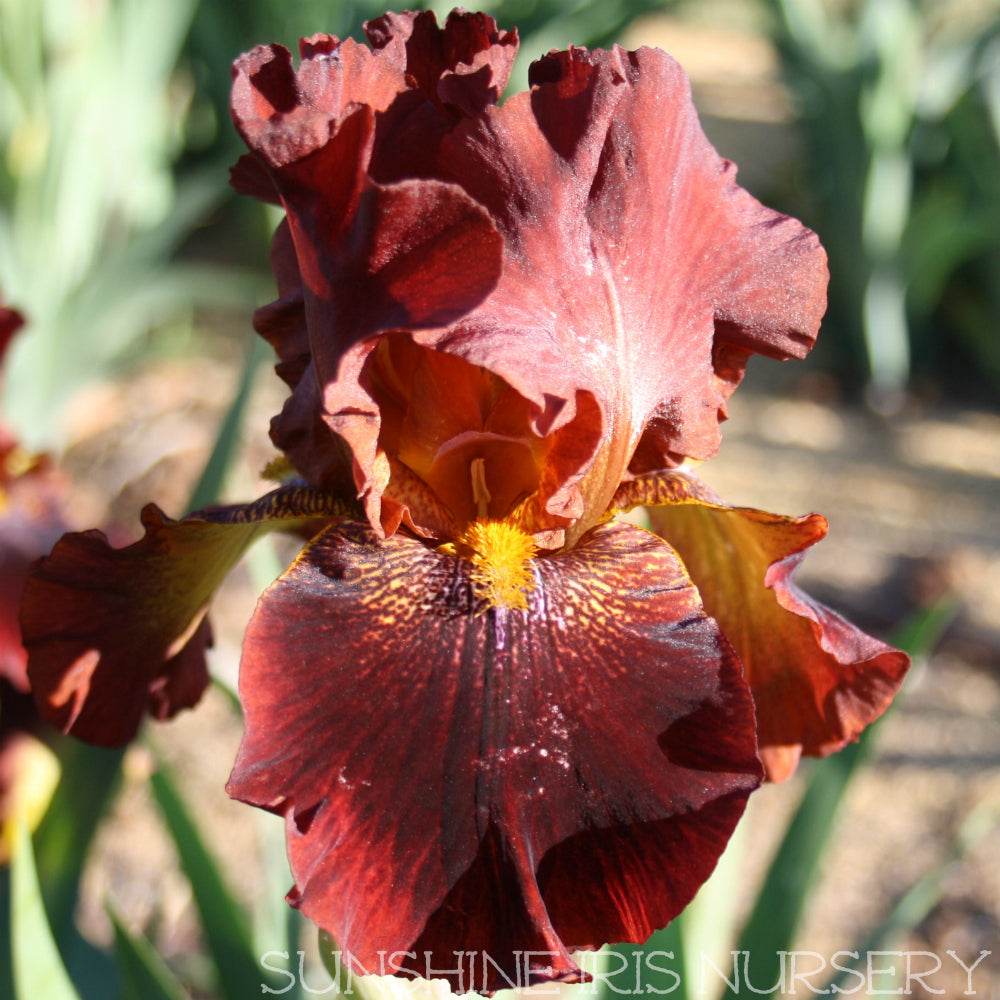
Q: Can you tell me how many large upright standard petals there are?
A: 3